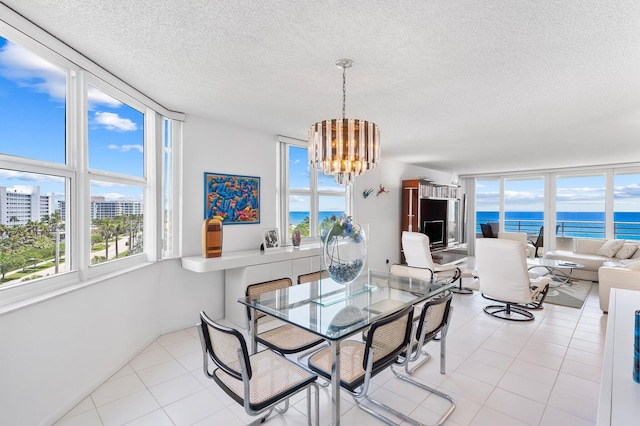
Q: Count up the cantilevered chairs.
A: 6